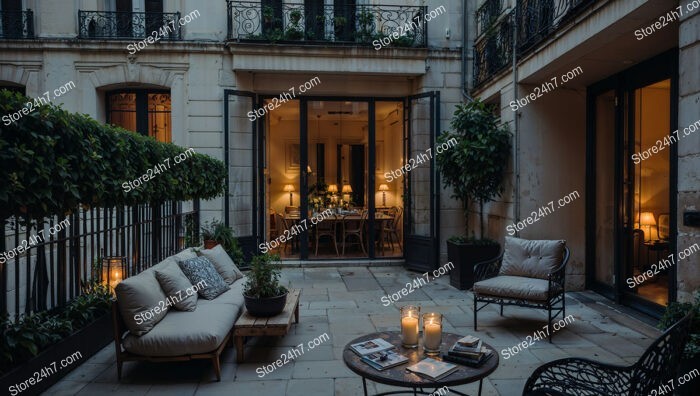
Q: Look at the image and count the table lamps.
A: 5